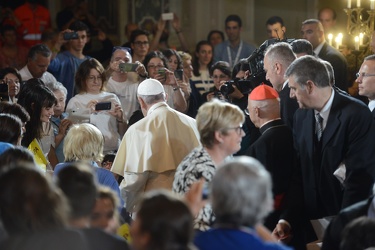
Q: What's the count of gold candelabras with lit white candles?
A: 1